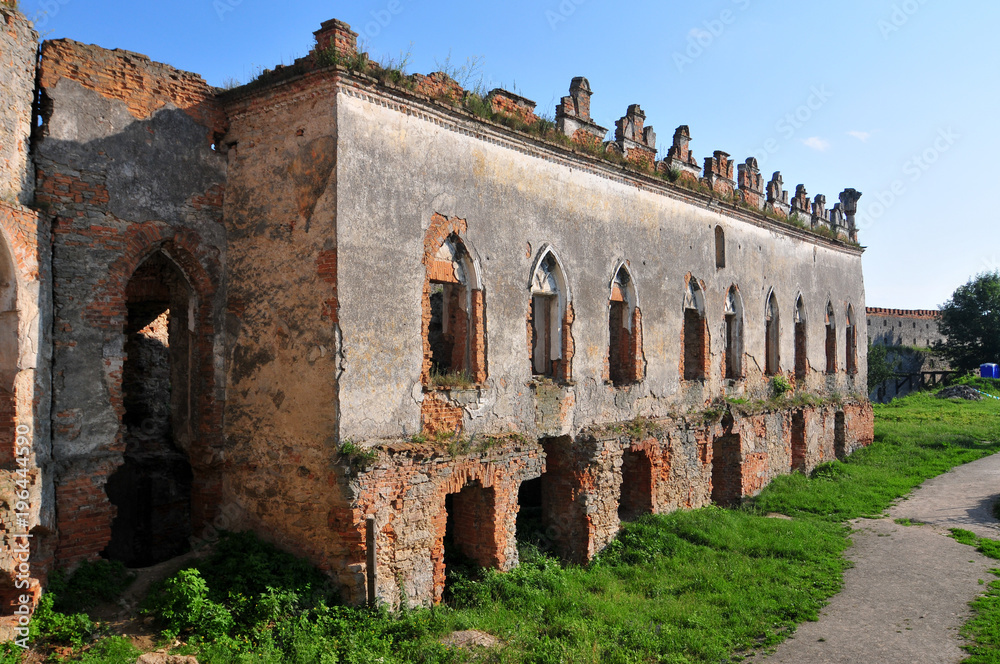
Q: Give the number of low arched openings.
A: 6